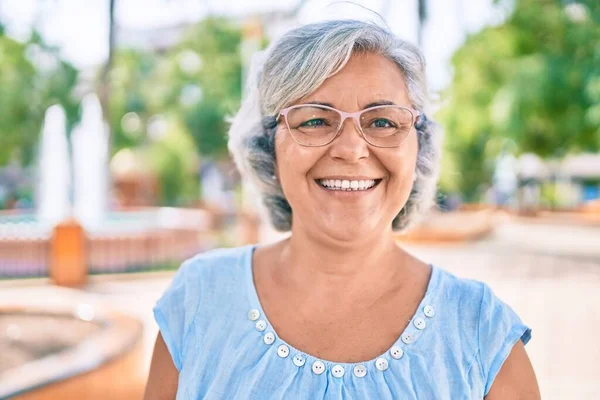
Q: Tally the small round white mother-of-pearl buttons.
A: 13